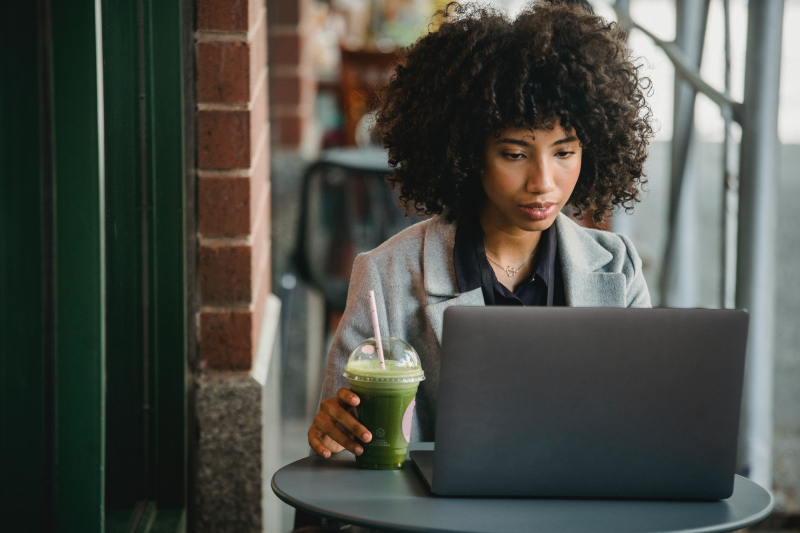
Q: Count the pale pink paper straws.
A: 1